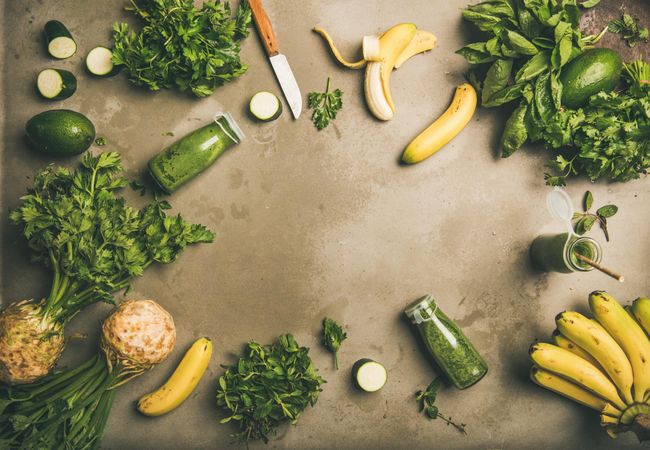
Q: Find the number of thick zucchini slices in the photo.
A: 5